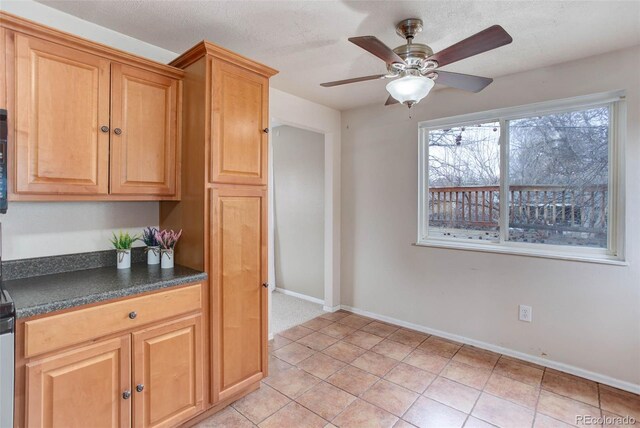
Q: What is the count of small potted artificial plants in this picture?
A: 3